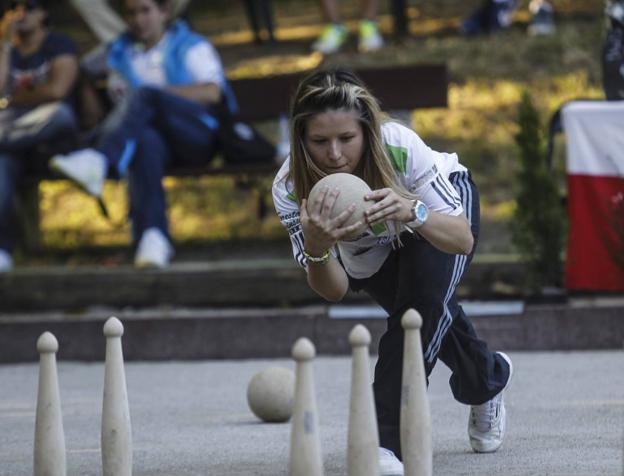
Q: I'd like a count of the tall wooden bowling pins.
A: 5